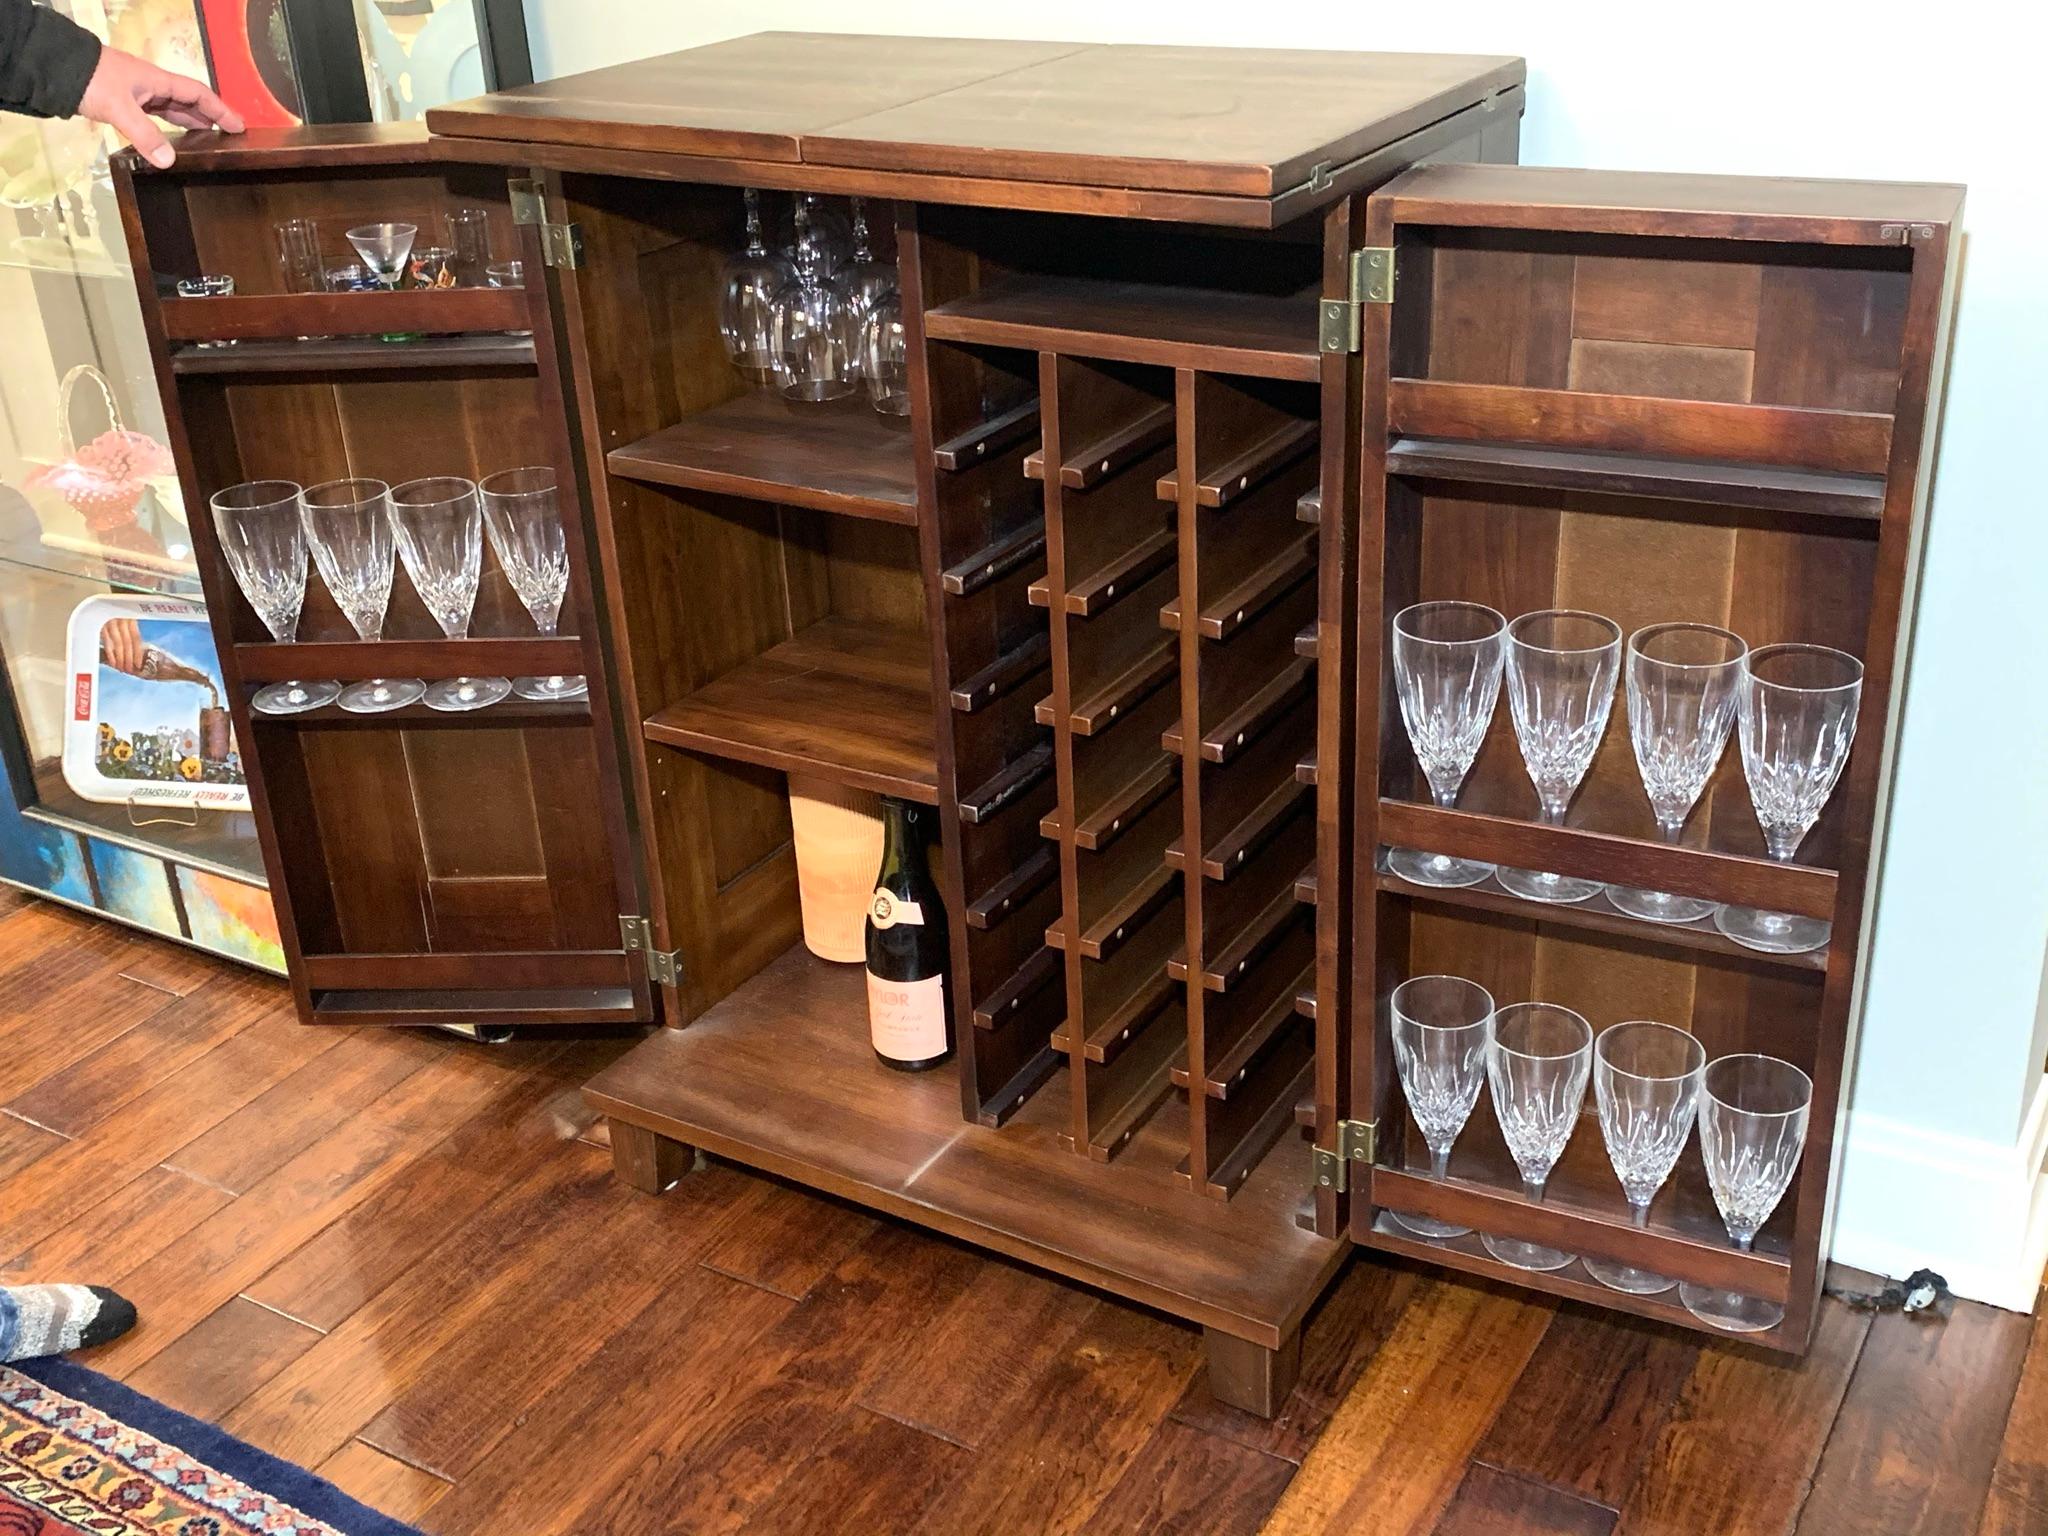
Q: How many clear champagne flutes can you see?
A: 12